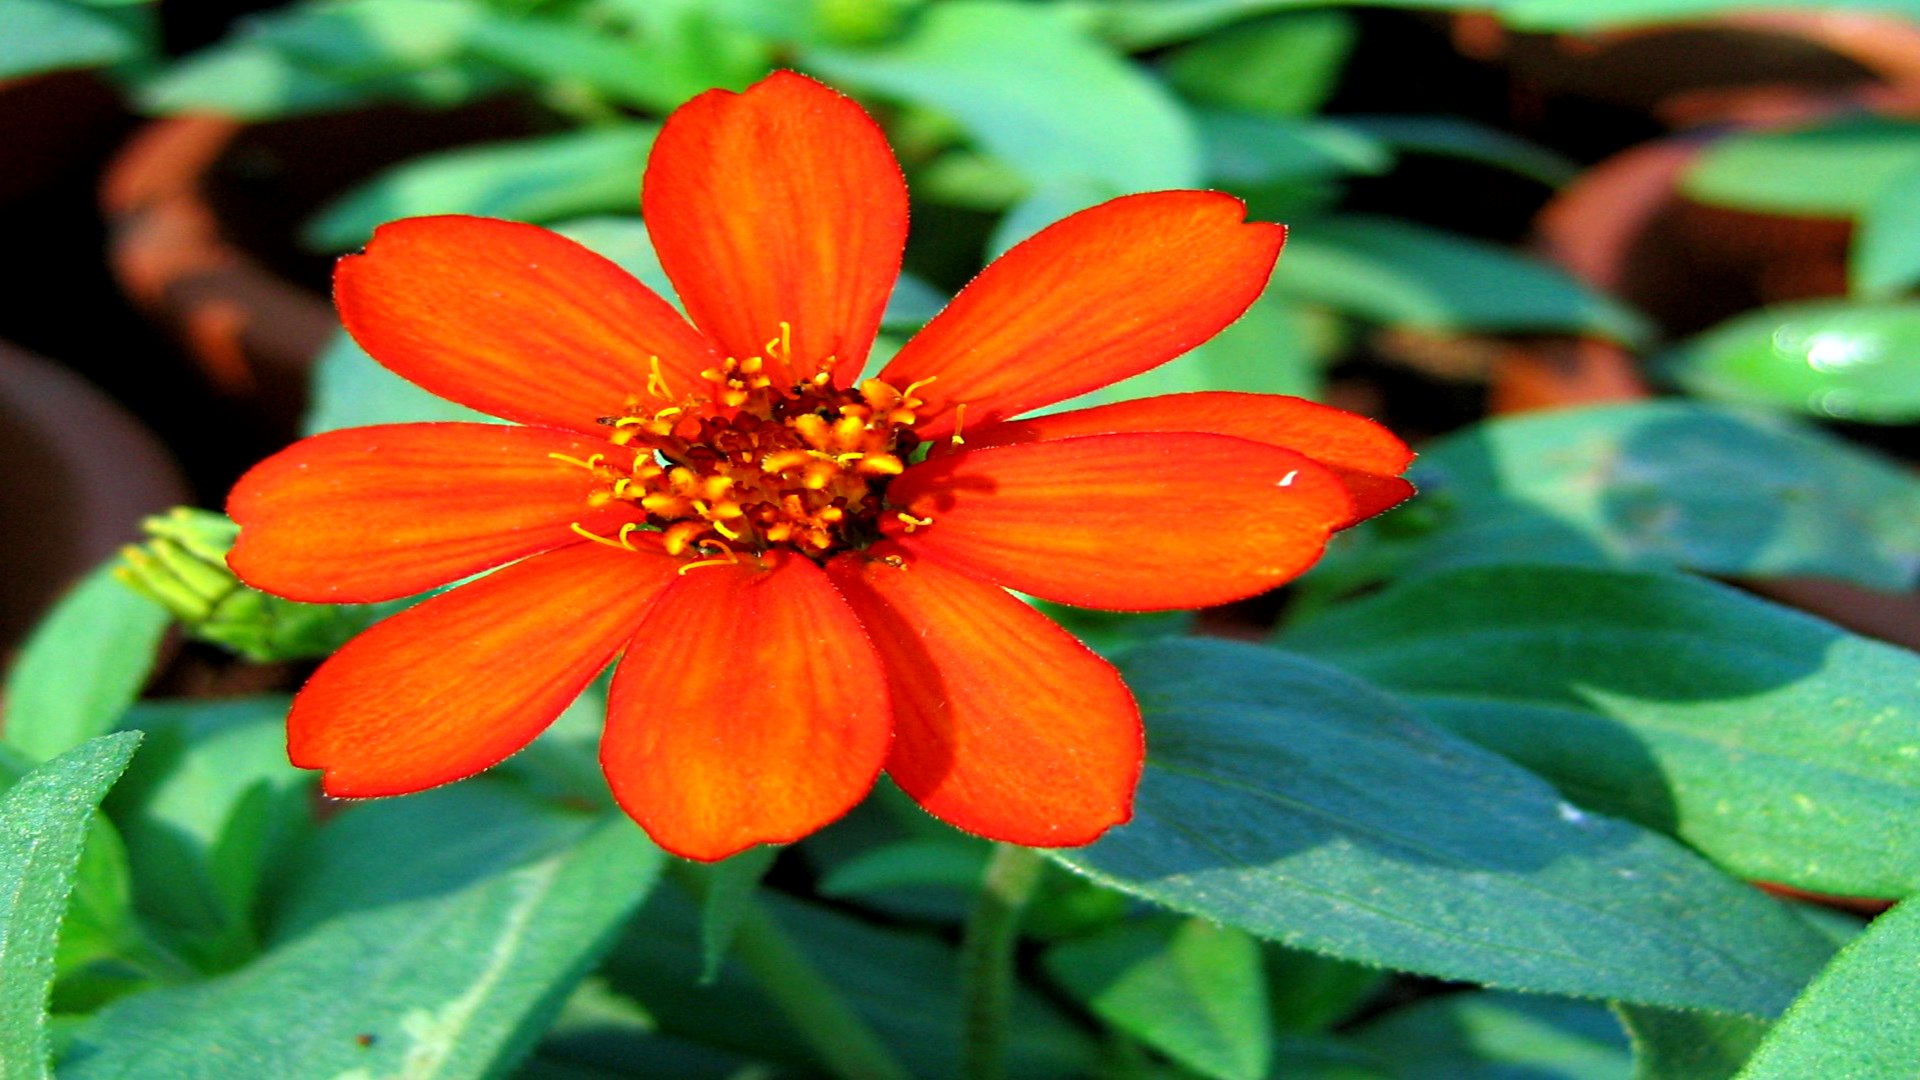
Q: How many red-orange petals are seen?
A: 9